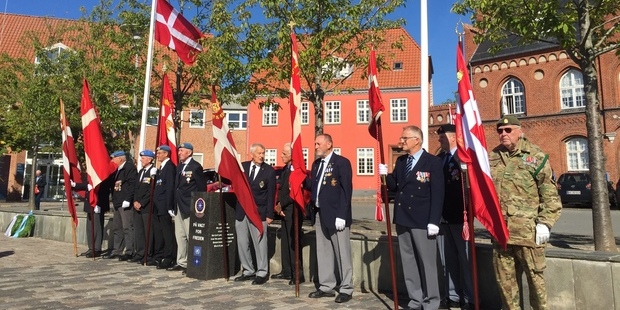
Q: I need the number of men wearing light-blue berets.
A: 4